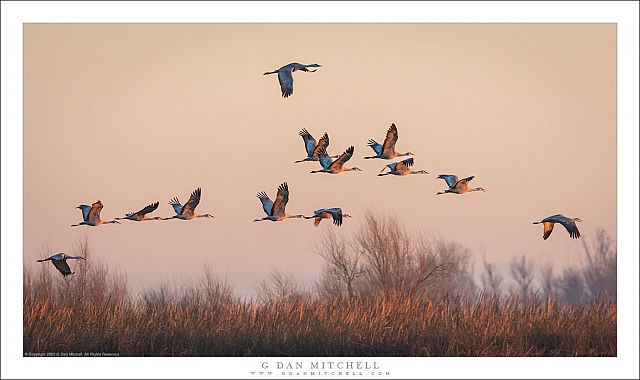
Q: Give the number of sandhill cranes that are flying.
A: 13